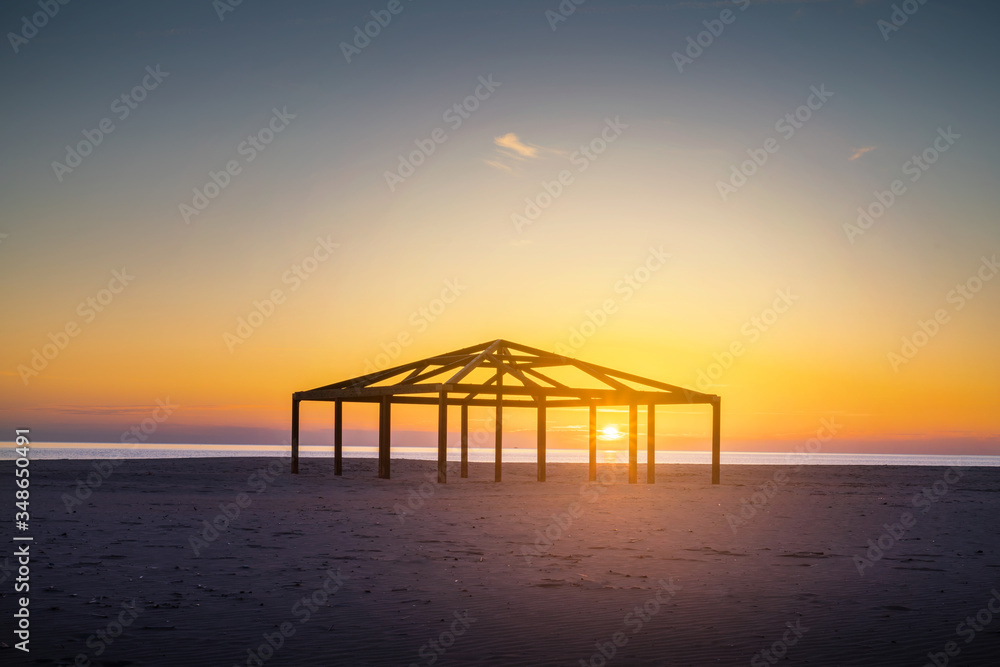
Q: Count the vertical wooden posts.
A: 11